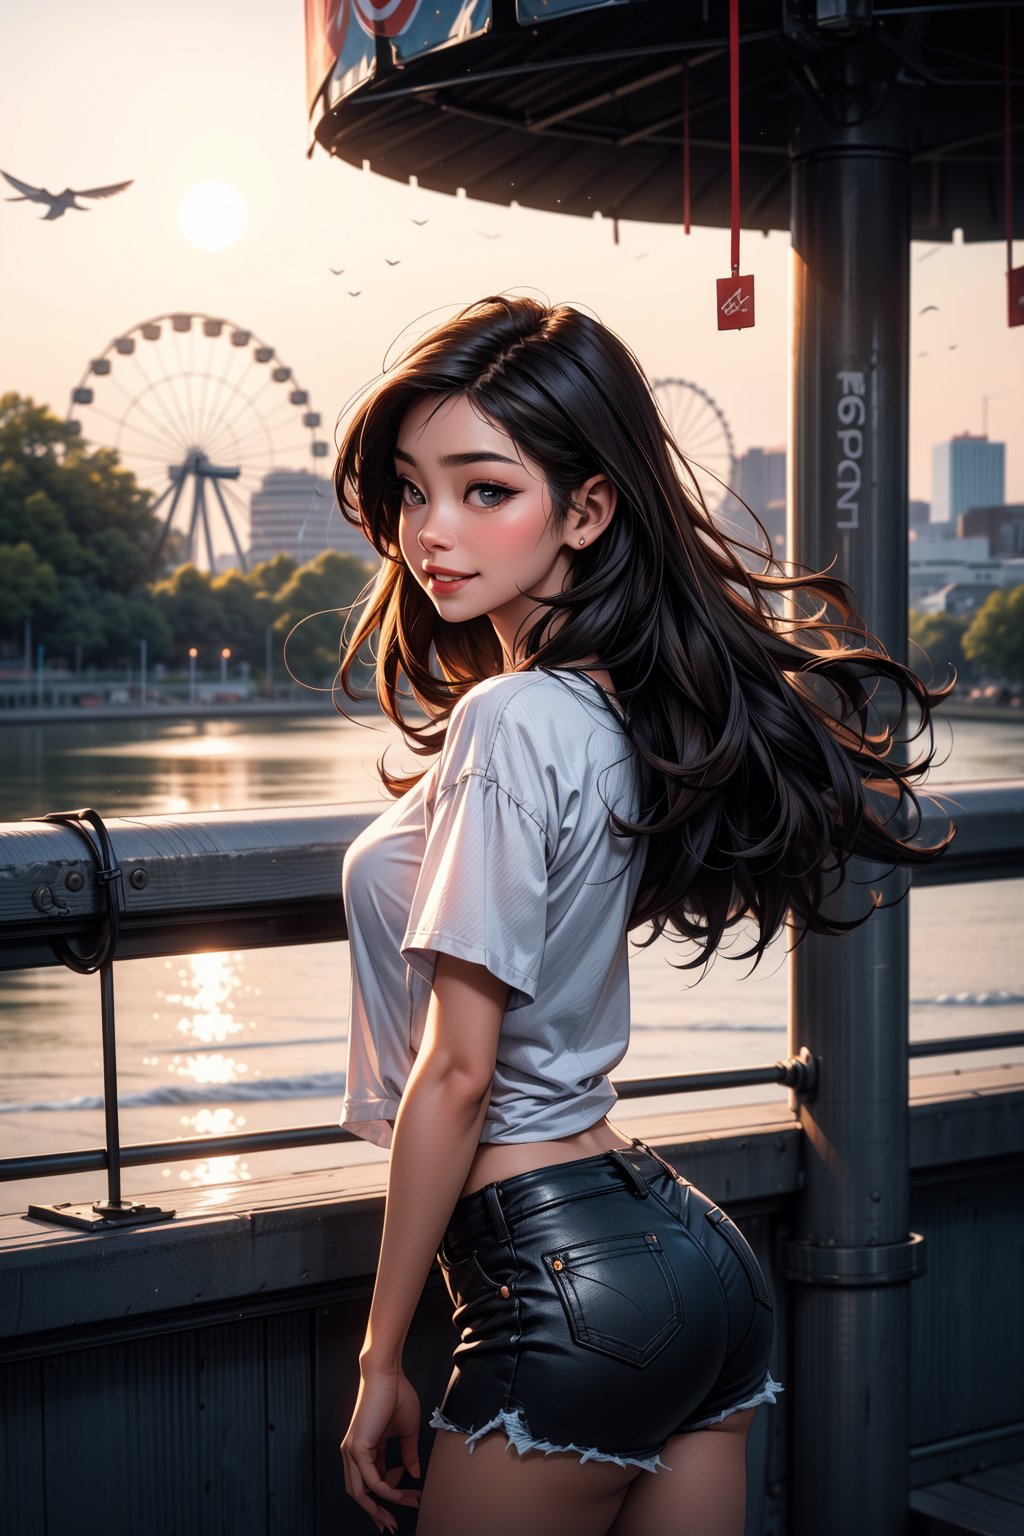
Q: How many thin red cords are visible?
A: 3